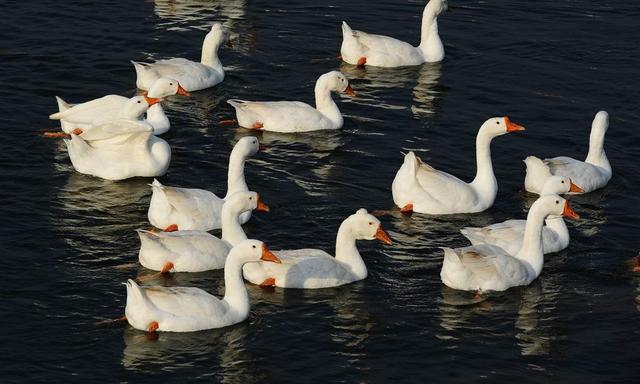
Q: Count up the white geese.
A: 13